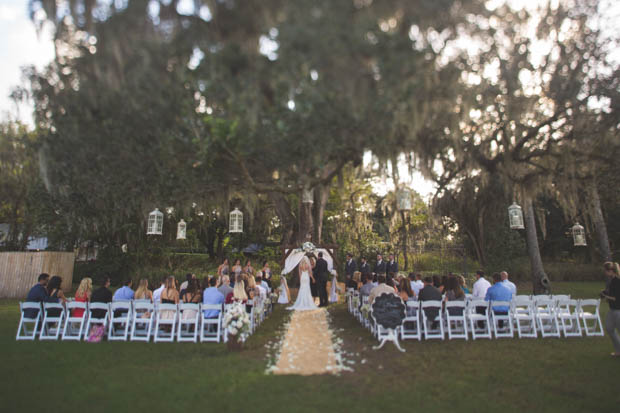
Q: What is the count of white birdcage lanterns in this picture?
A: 7